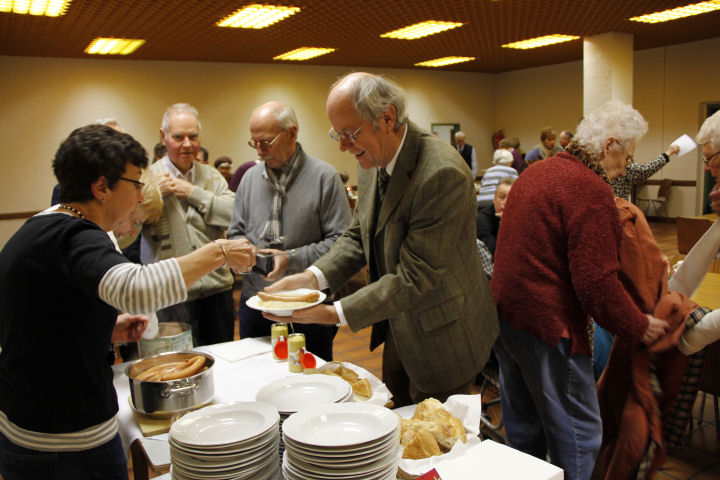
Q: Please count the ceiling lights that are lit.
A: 8